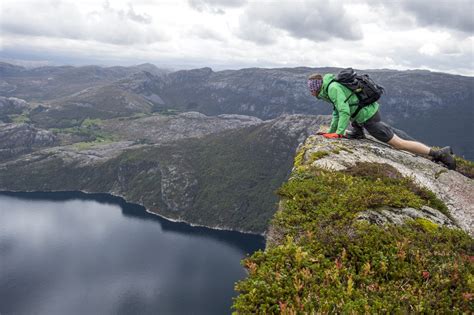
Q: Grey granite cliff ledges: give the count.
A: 1